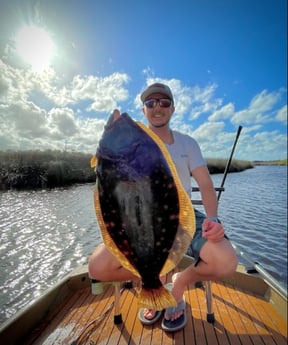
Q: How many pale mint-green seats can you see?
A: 1